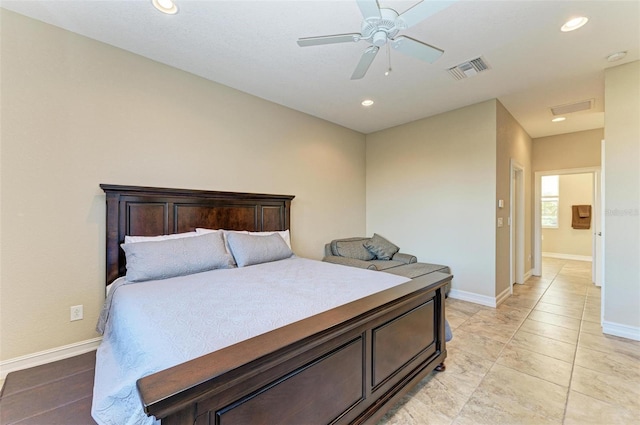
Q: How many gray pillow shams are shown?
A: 2